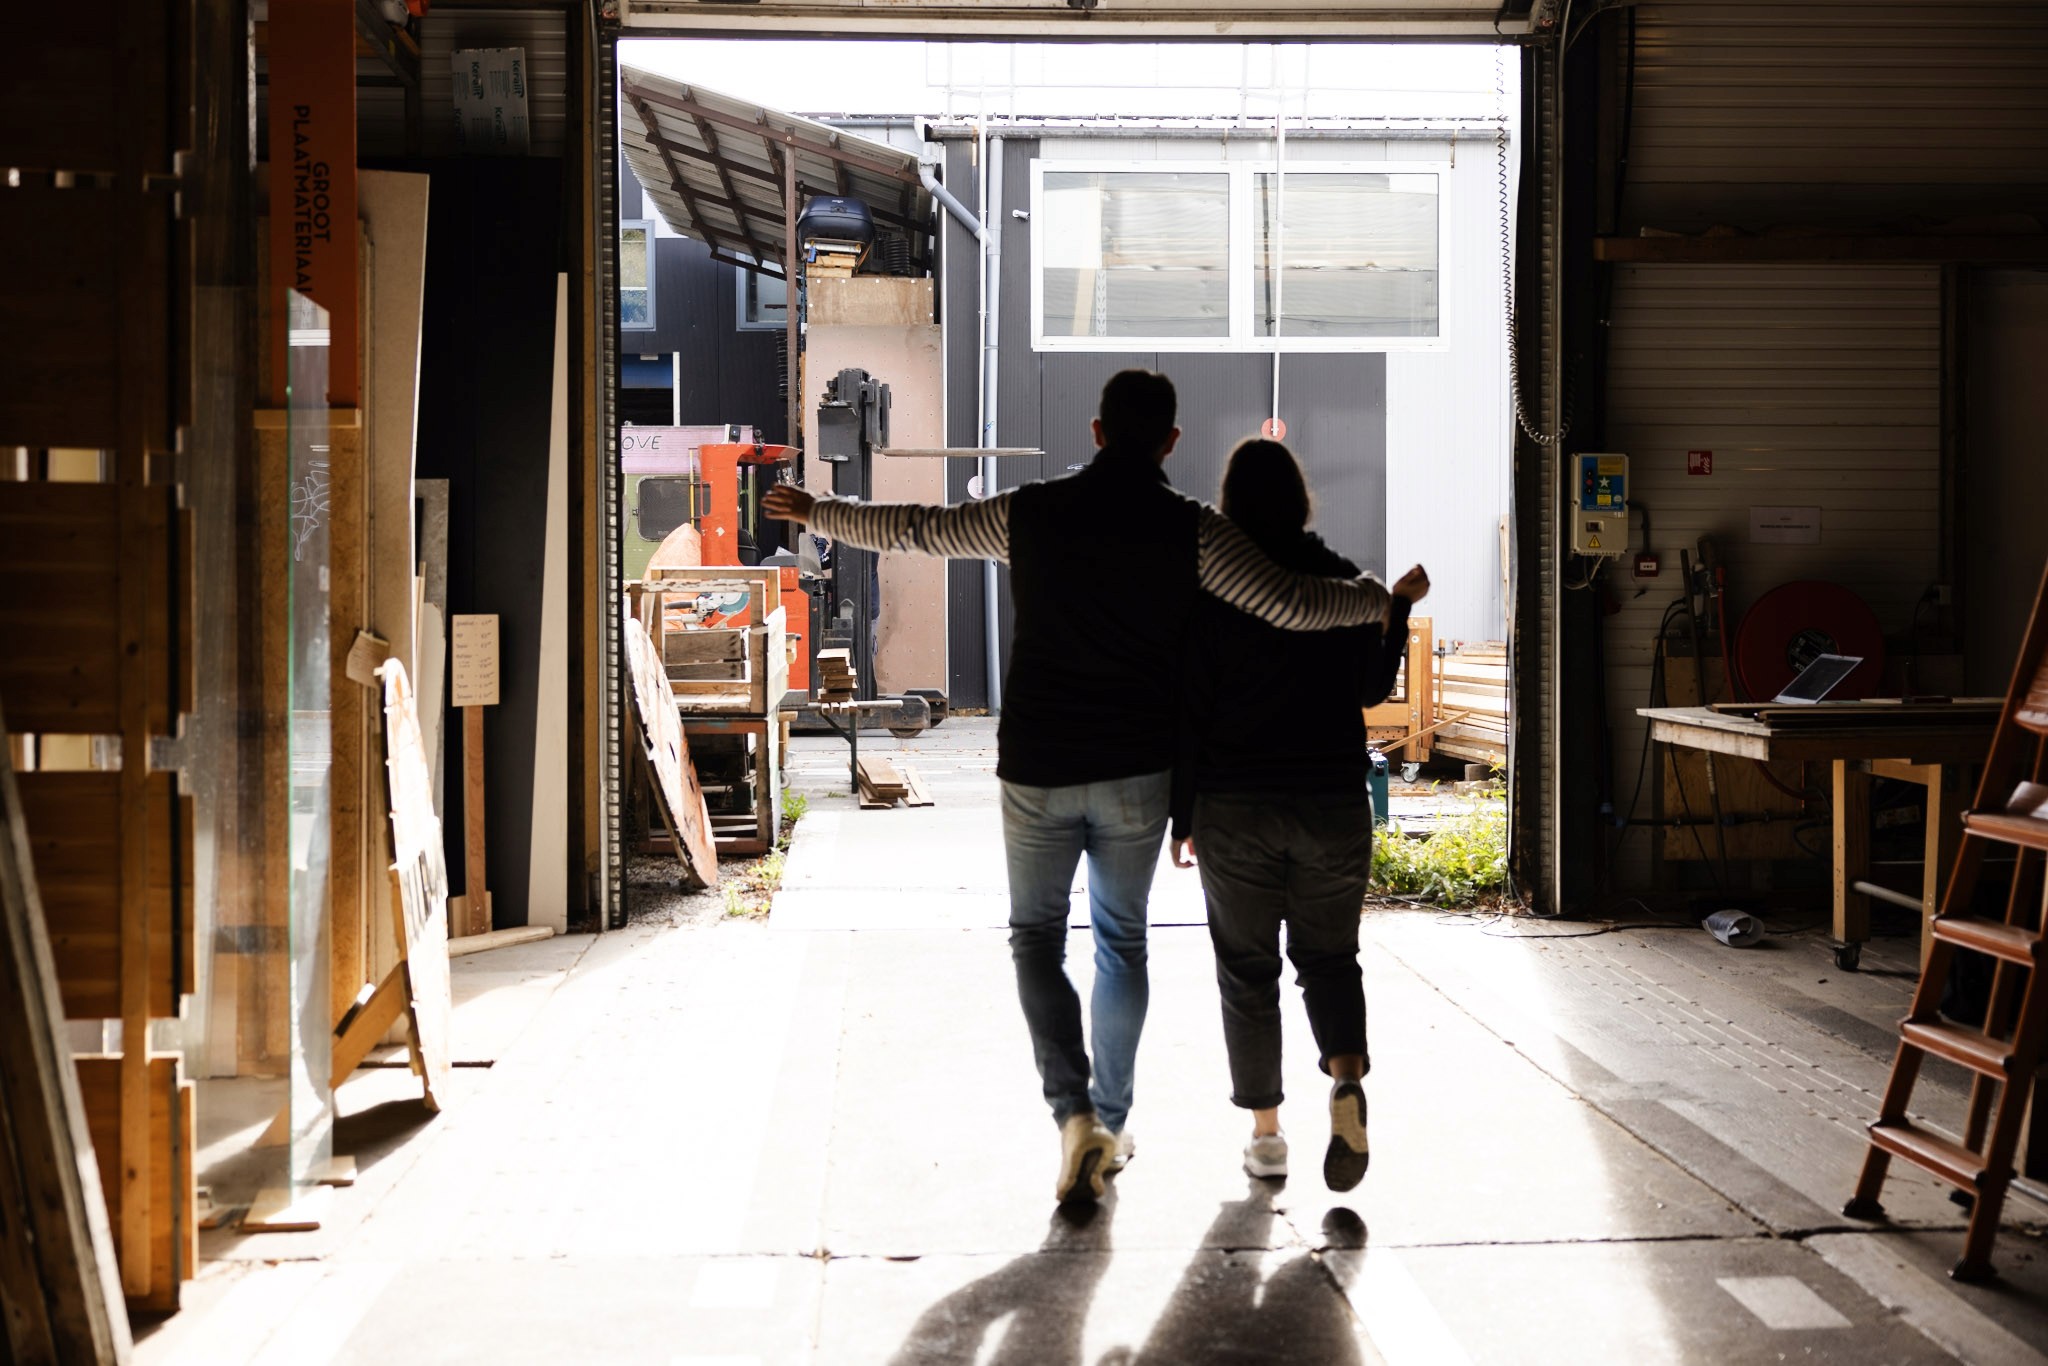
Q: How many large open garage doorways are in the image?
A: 1